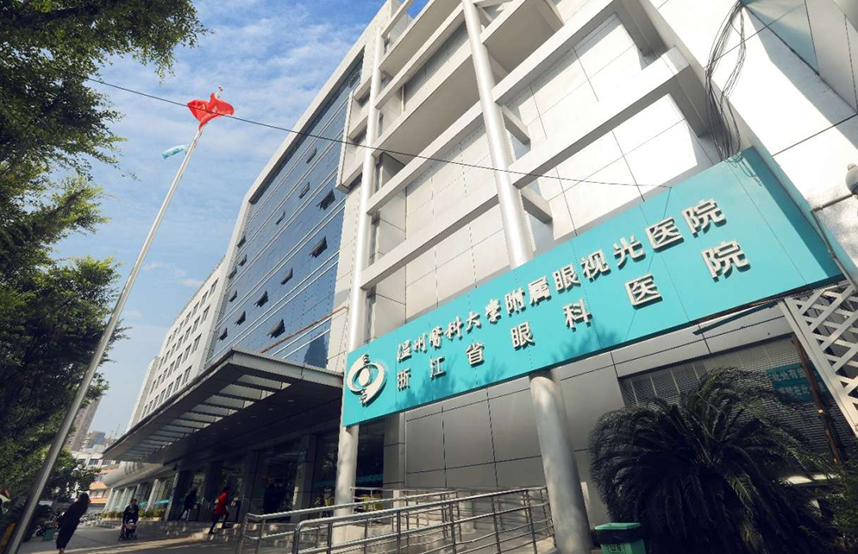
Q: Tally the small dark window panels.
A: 14